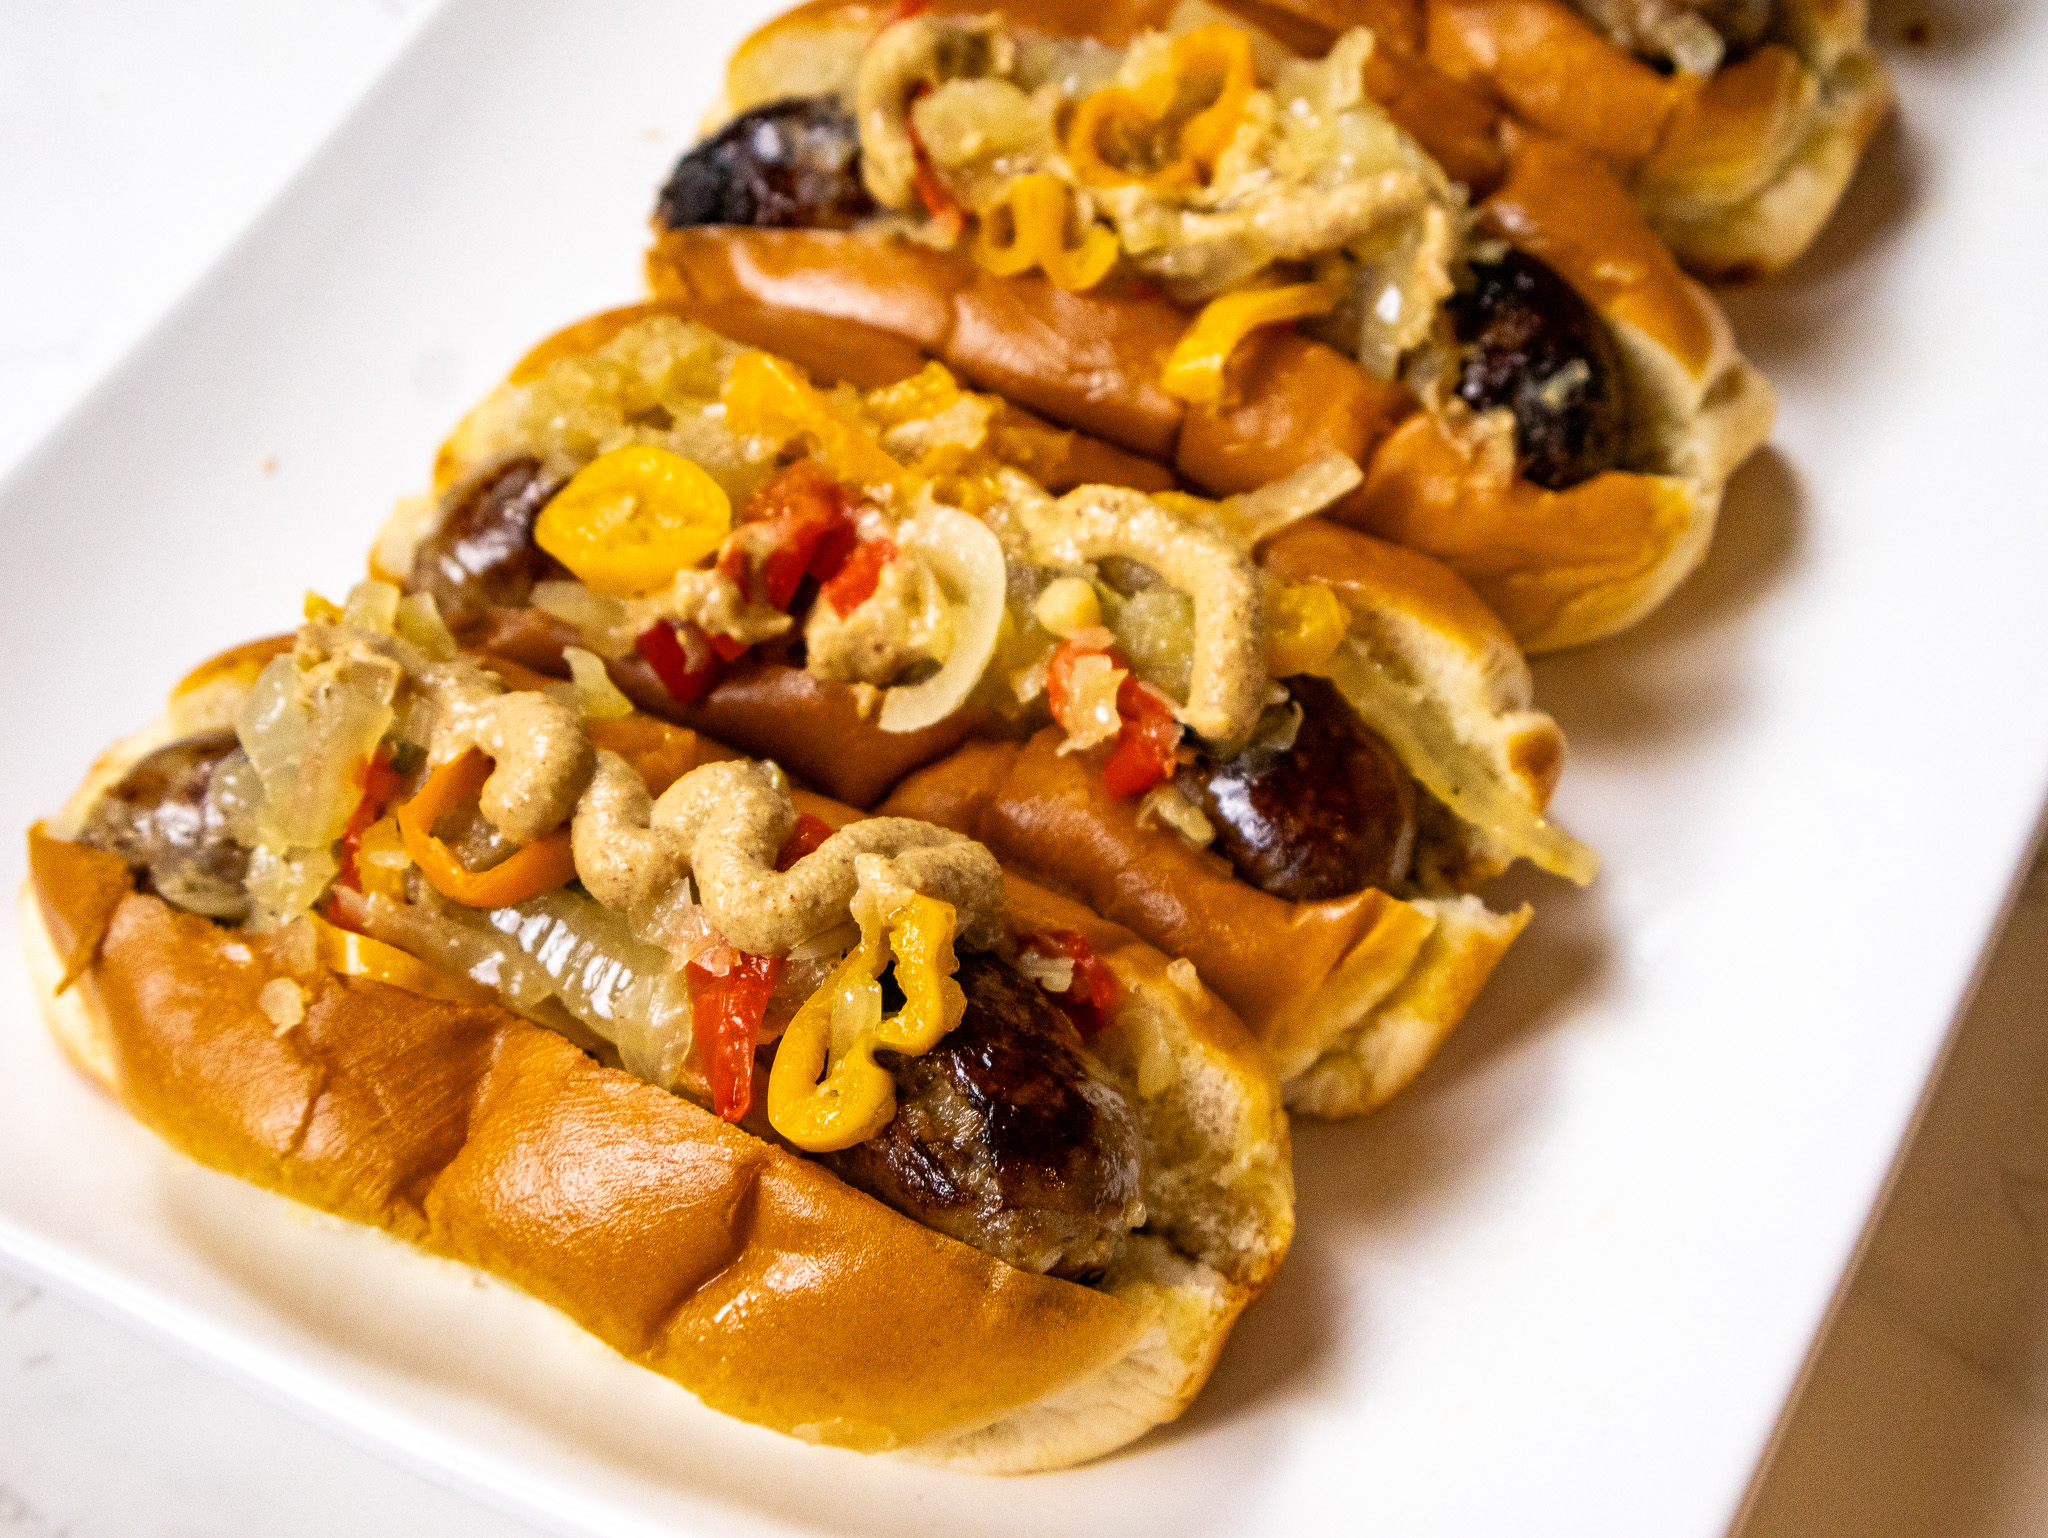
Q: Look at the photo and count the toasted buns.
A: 4